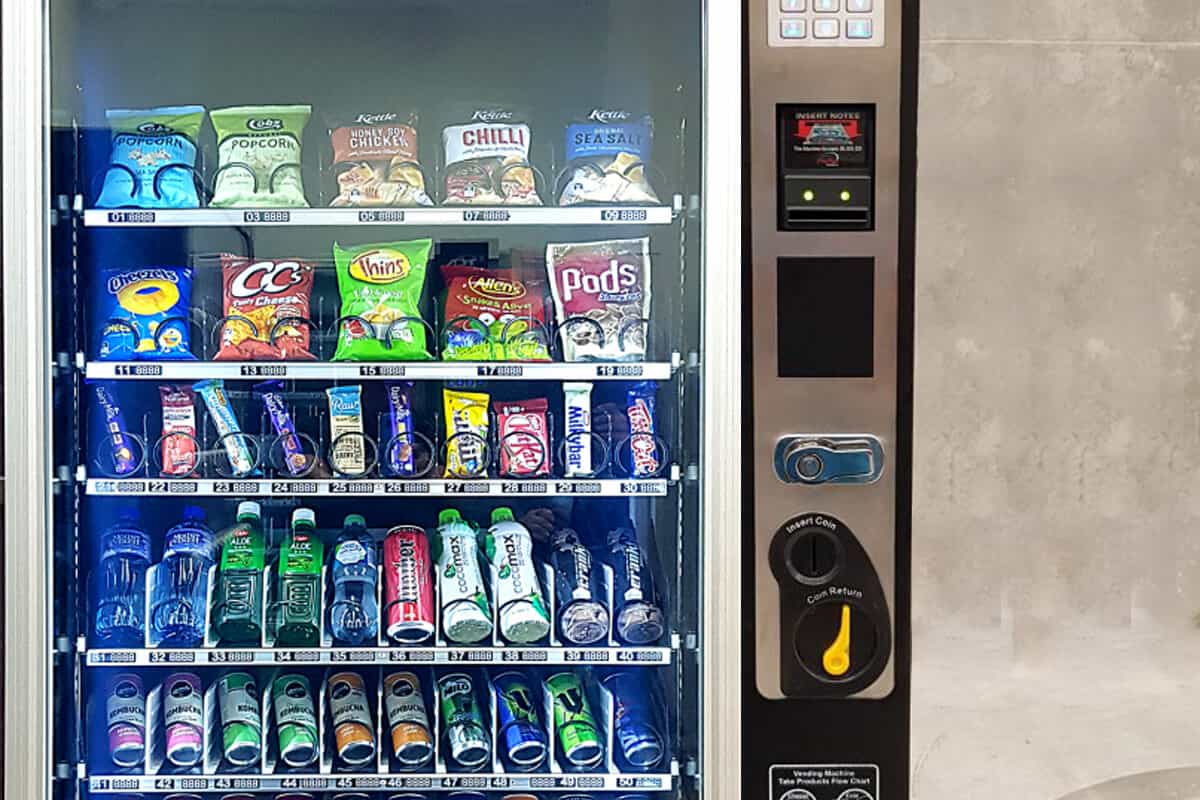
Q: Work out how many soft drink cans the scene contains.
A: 11